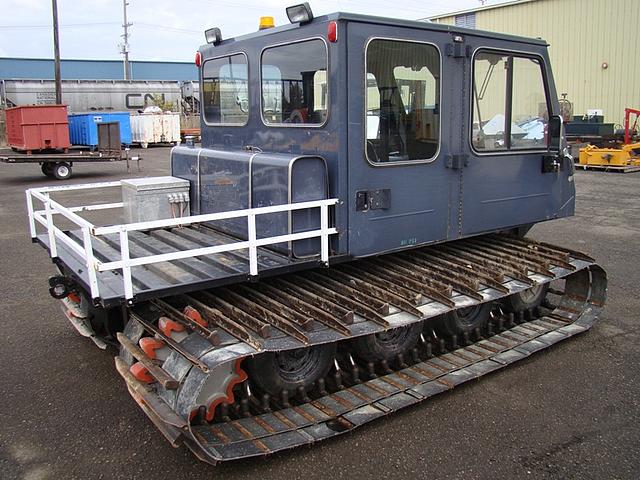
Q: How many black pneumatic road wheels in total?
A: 4